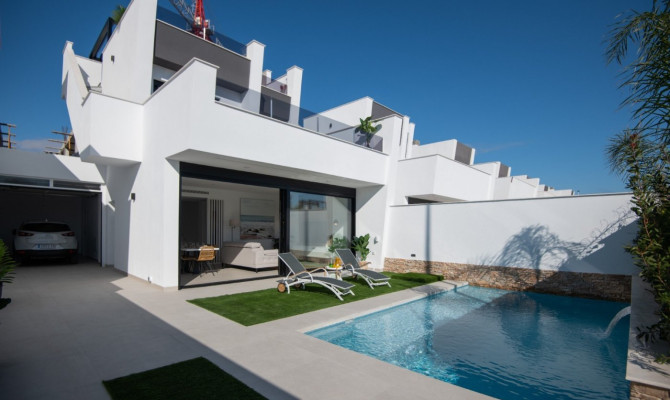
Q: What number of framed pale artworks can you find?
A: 1